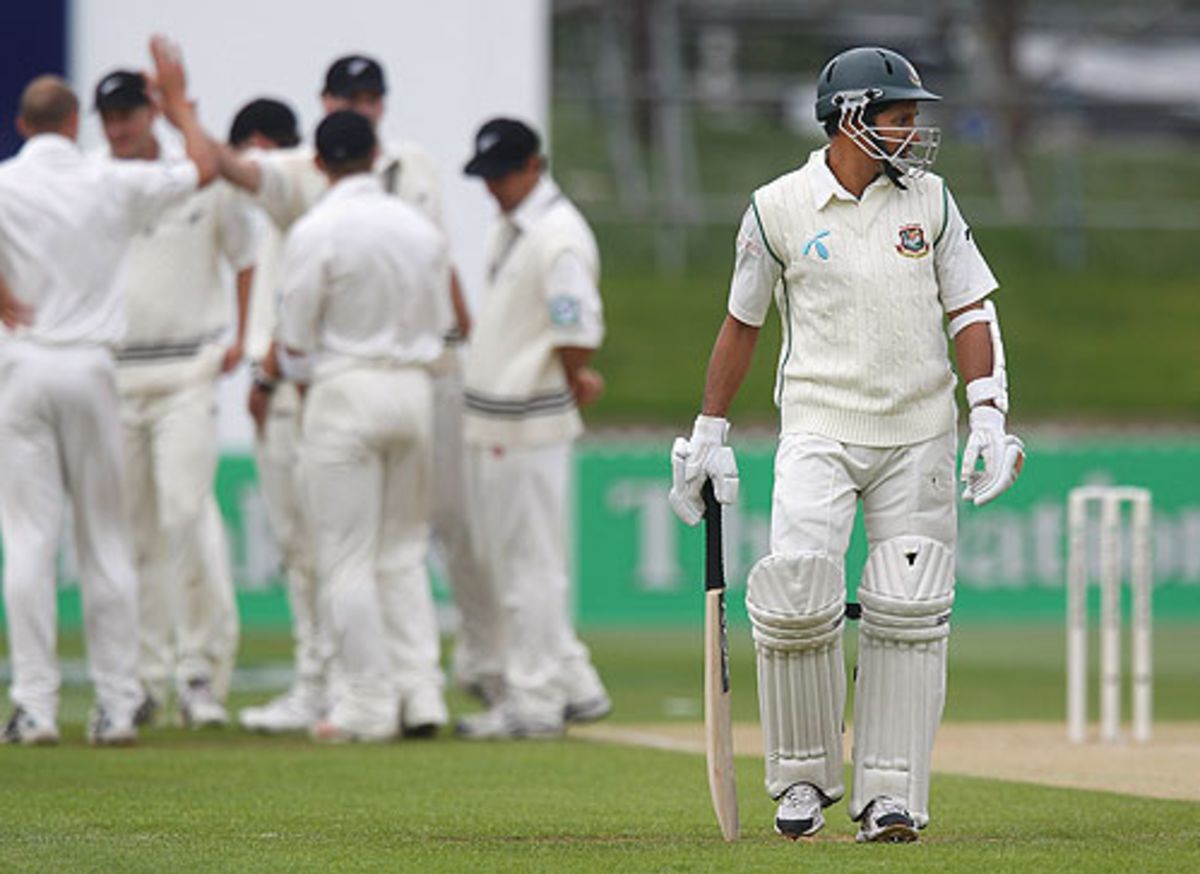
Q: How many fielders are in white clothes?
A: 6